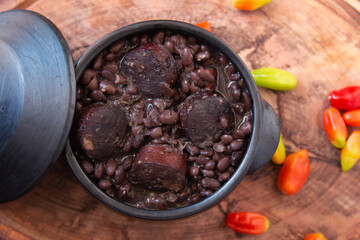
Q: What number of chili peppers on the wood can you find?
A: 11